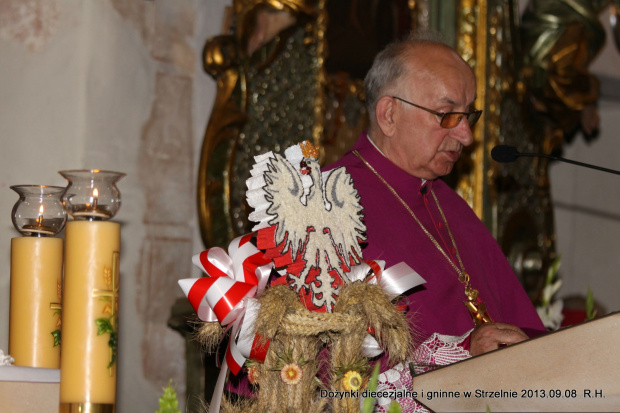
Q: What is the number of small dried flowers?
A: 3